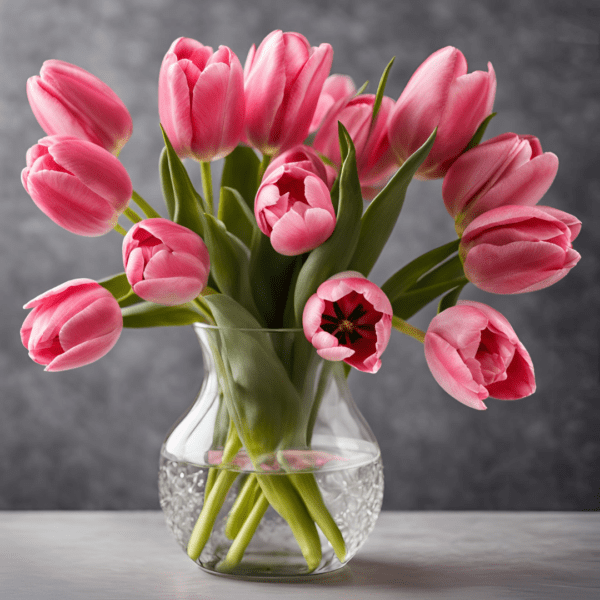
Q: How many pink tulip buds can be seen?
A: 14